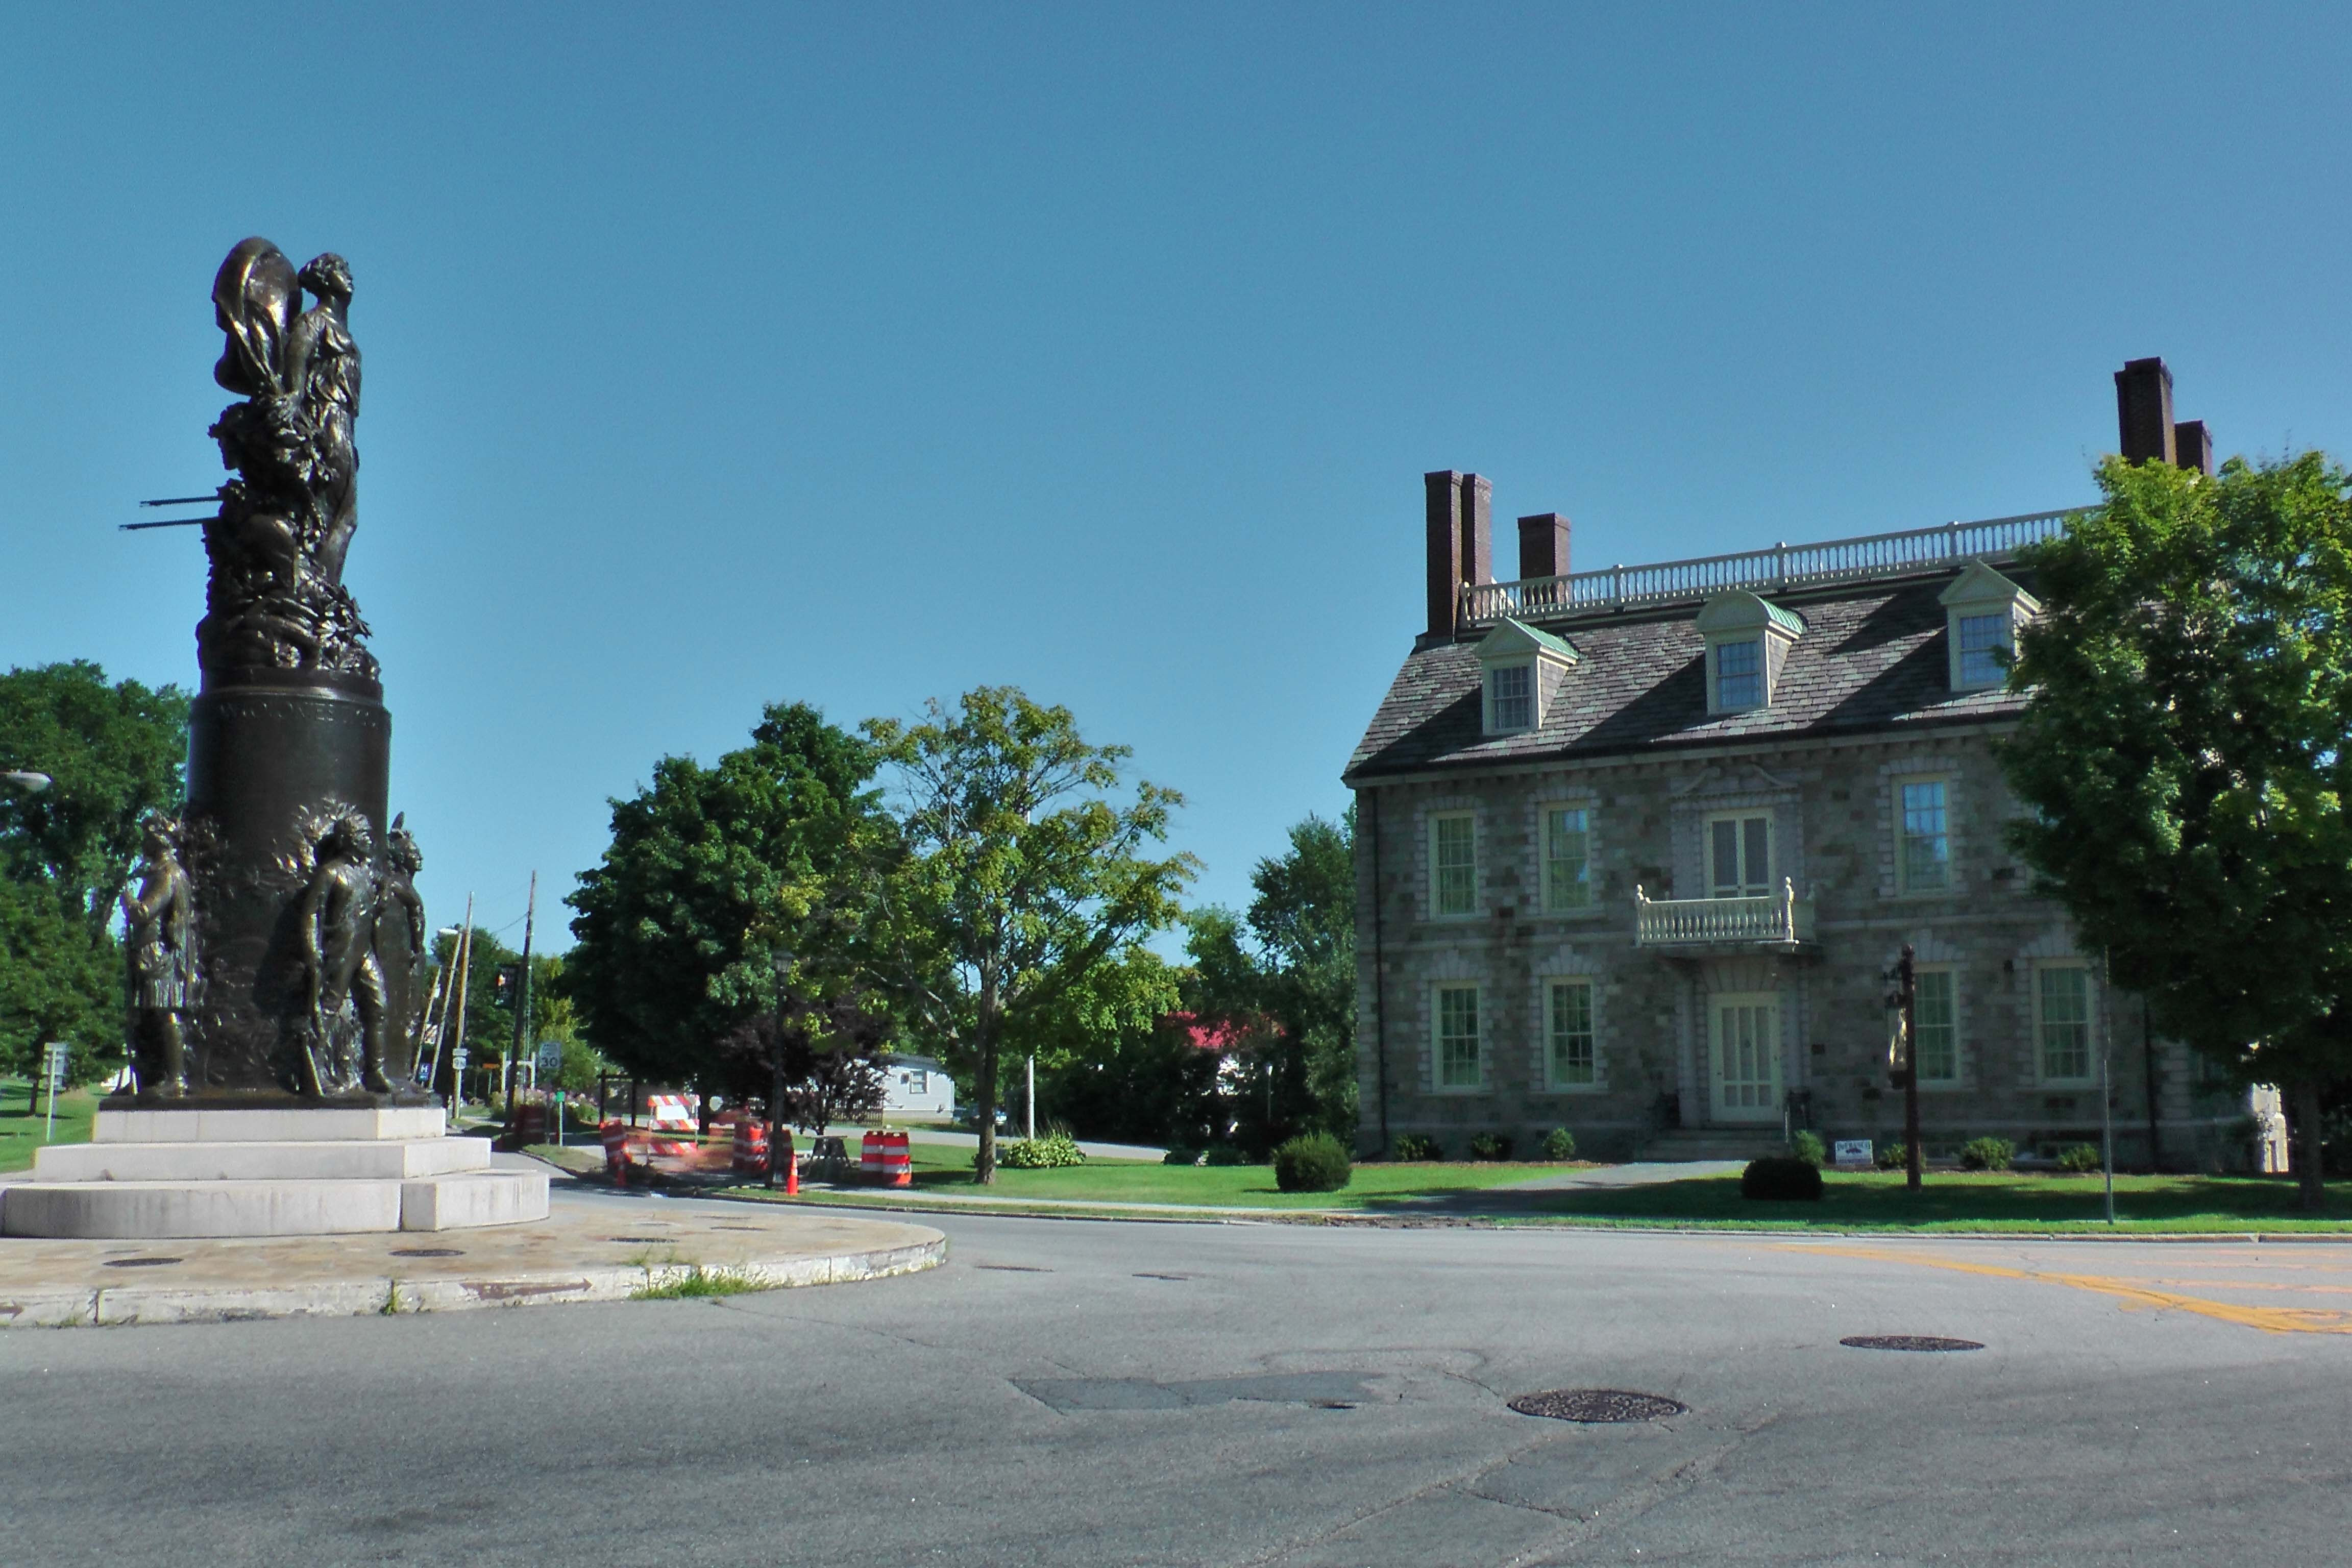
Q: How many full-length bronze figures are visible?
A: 4